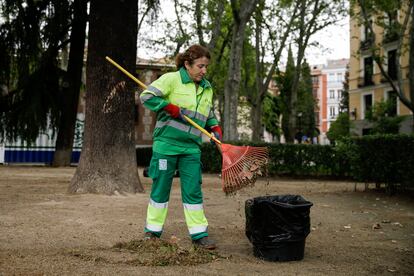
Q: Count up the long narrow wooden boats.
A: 0